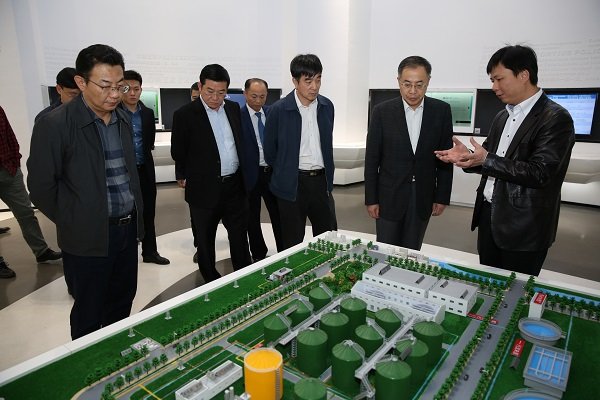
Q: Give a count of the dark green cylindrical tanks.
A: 13